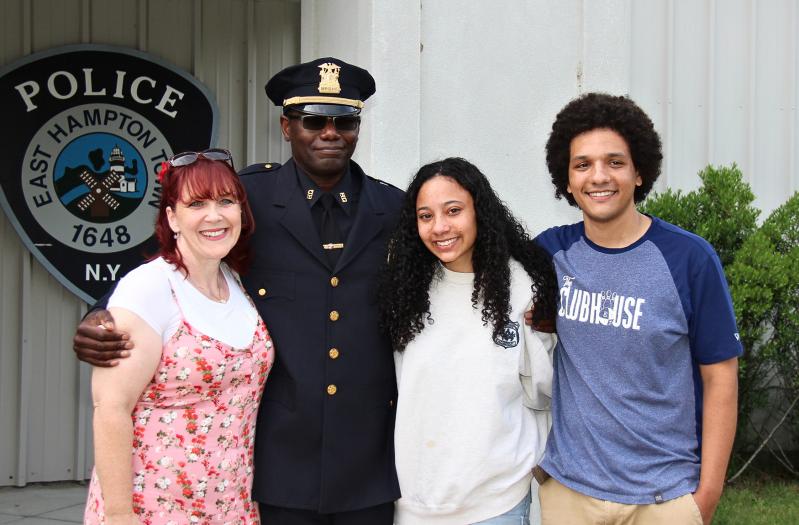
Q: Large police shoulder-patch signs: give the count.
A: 1